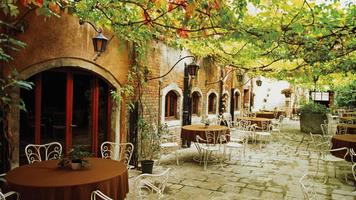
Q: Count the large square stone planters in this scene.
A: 1